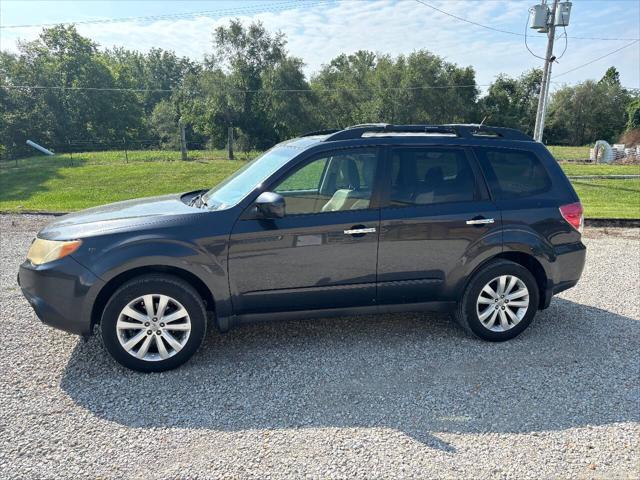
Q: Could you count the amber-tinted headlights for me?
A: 1